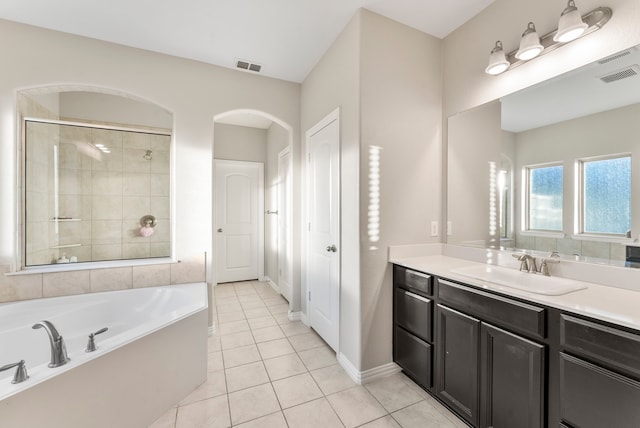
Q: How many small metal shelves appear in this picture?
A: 2